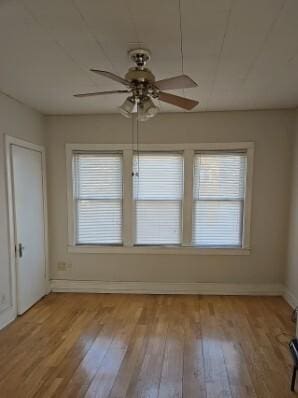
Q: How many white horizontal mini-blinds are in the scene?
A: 3